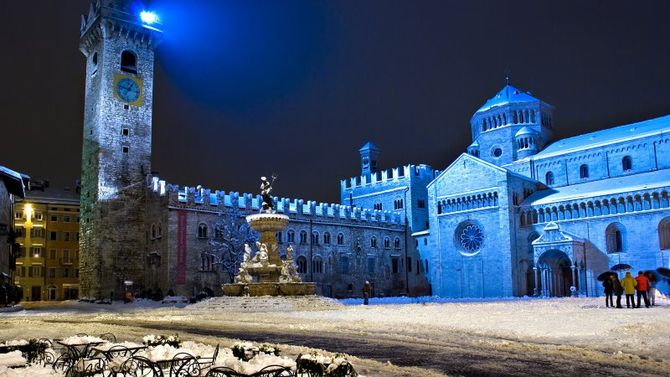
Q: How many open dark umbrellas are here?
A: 4